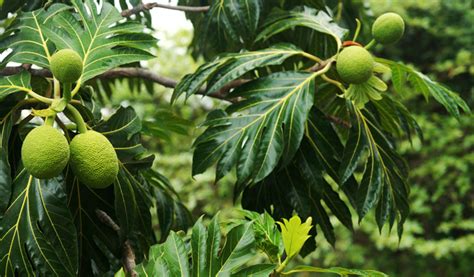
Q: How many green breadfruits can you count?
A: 5